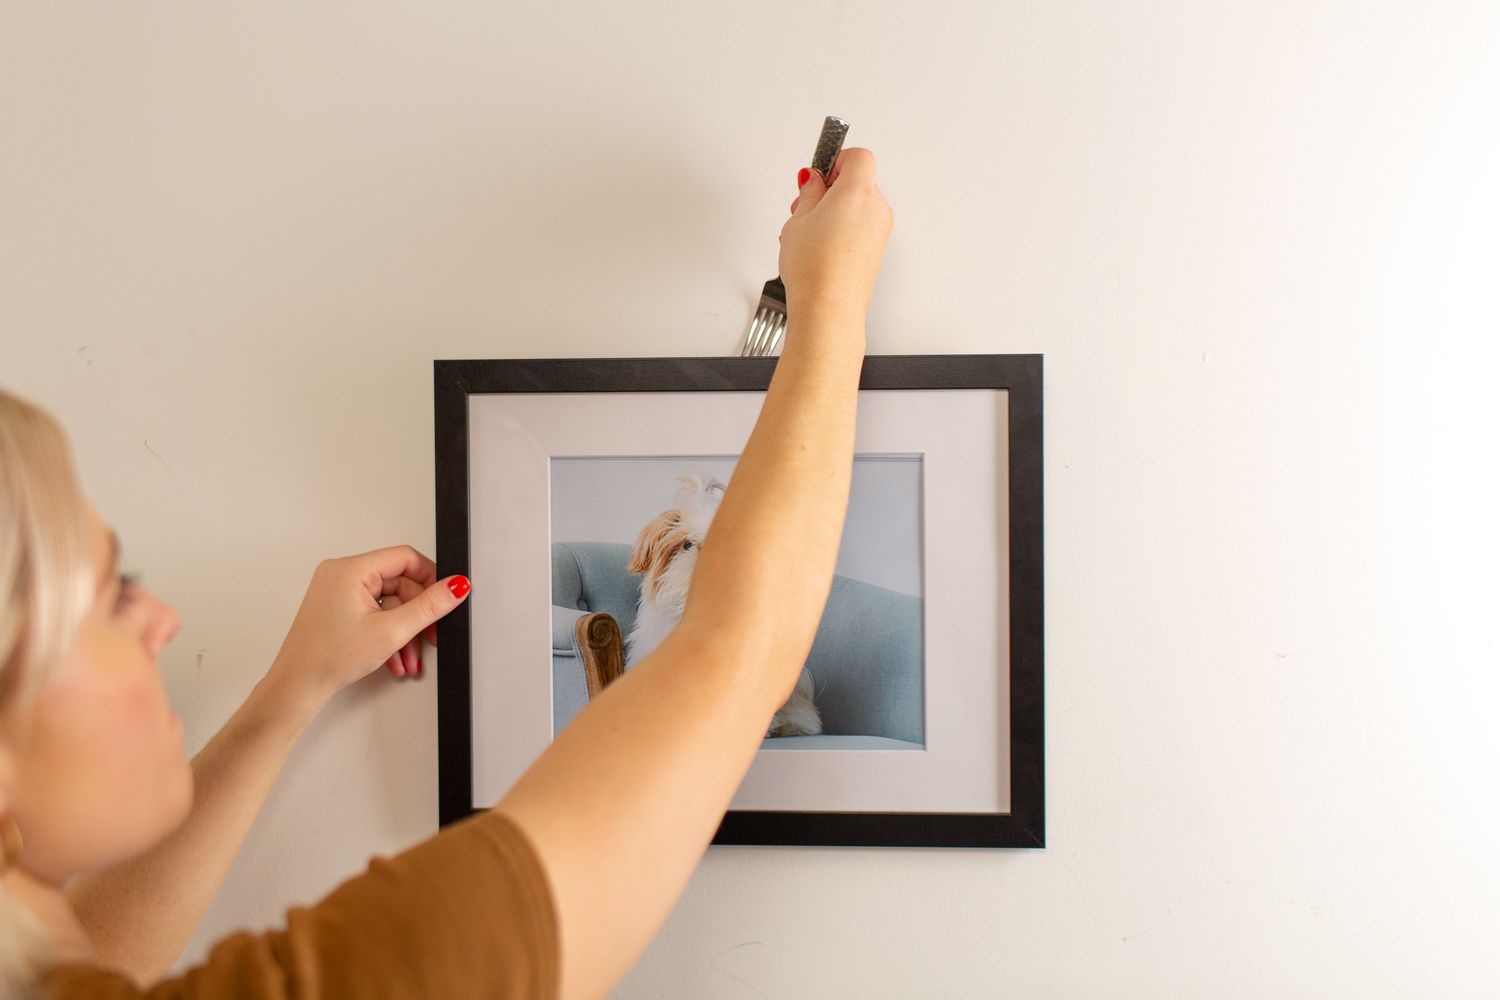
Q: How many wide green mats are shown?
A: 0